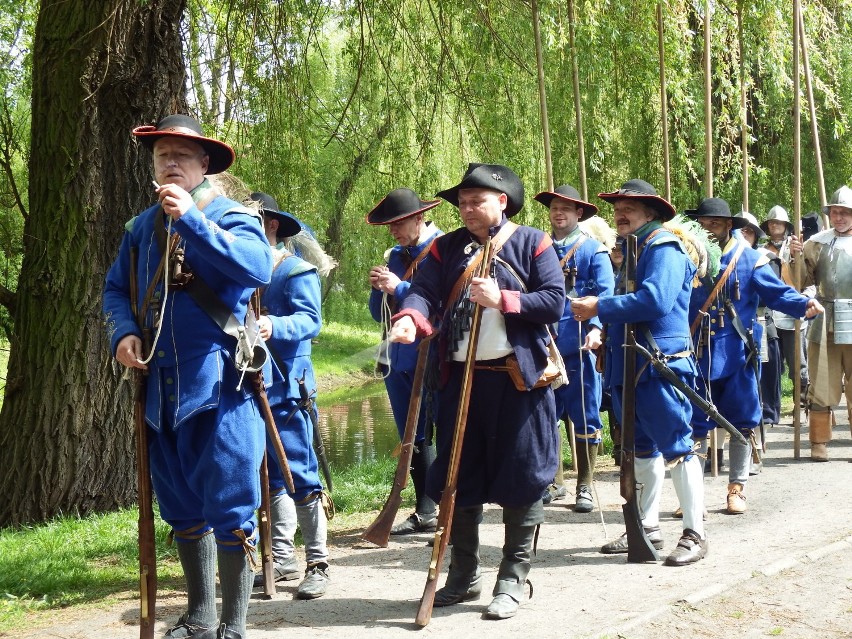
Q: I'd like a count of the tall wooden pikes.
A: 7